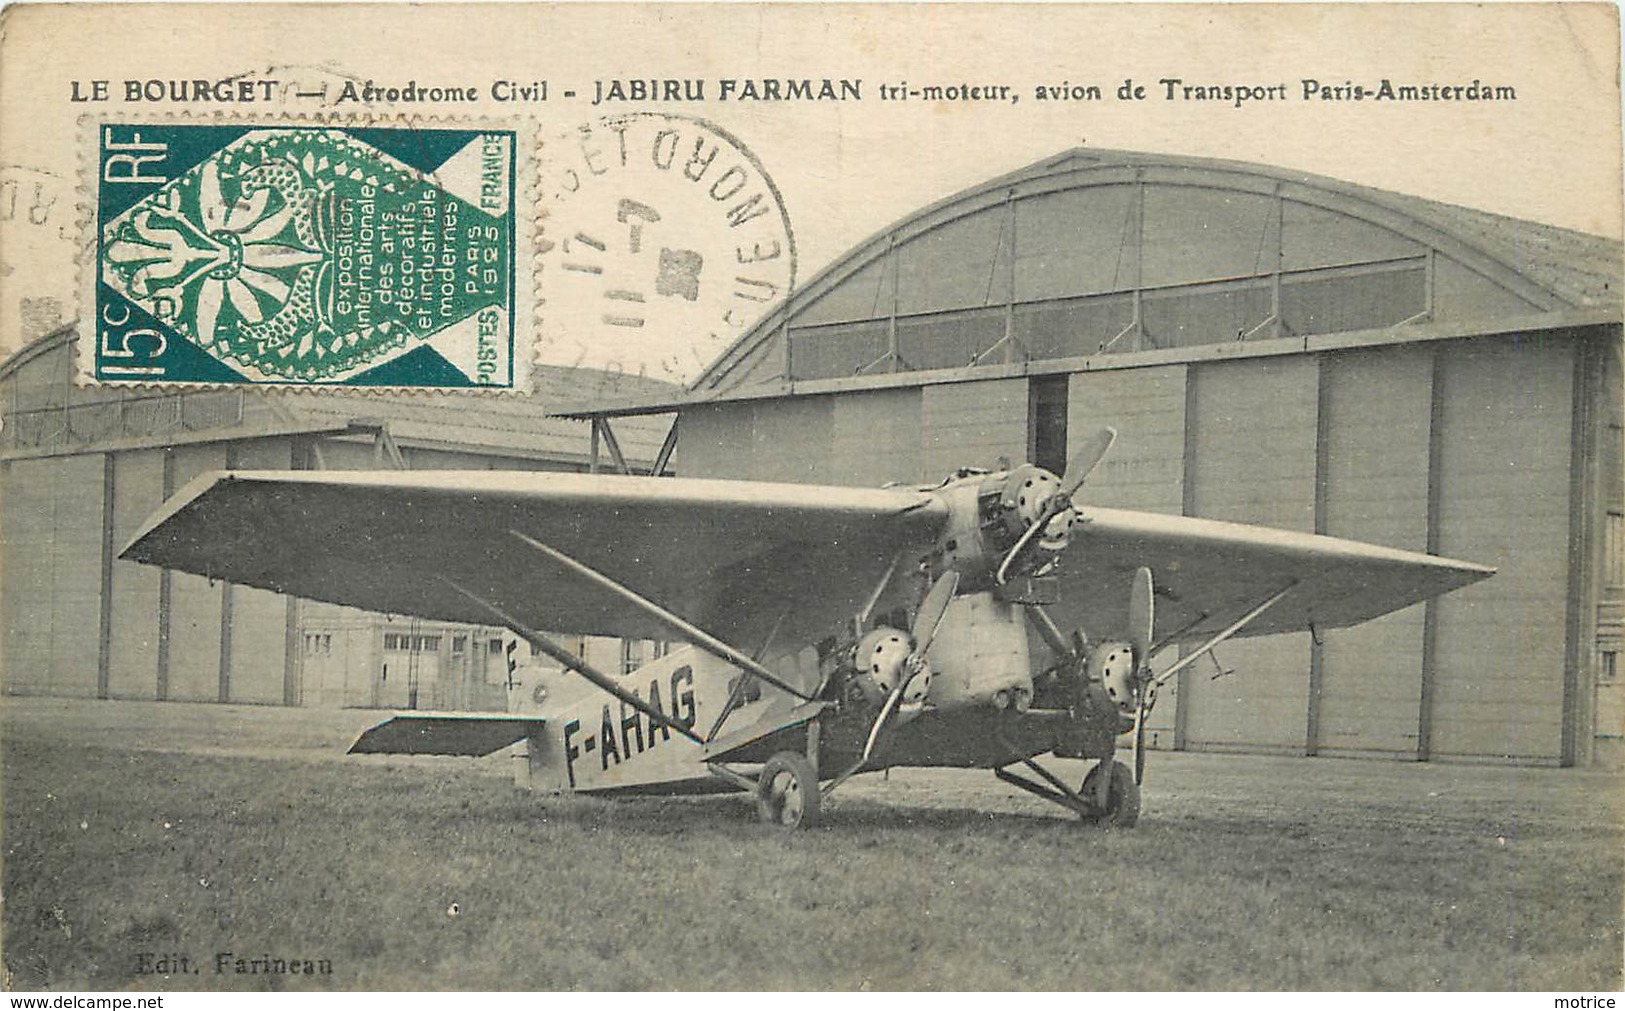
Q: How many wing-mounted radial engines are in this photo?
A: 2